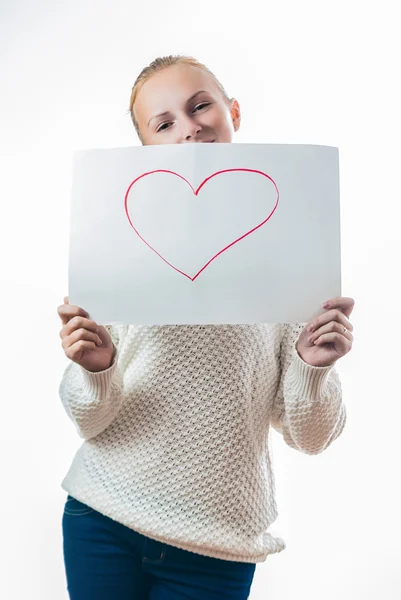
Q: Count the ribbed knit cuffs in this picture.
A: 2